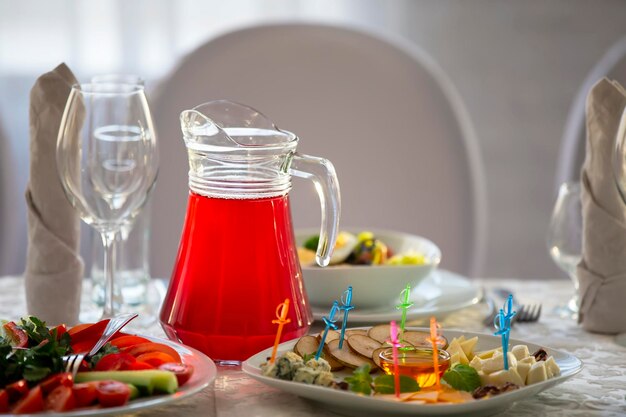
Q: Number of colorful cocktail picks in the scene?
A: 8